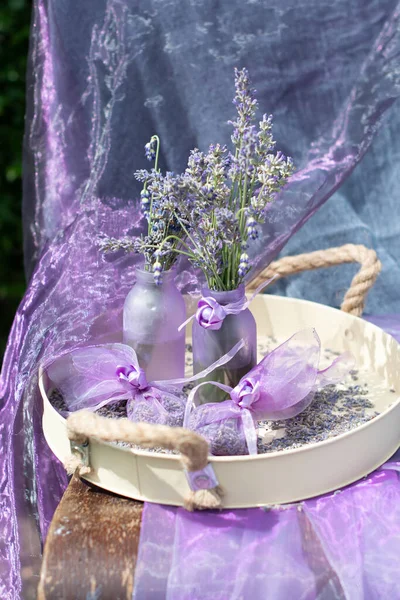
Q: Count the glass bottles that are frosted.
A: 2